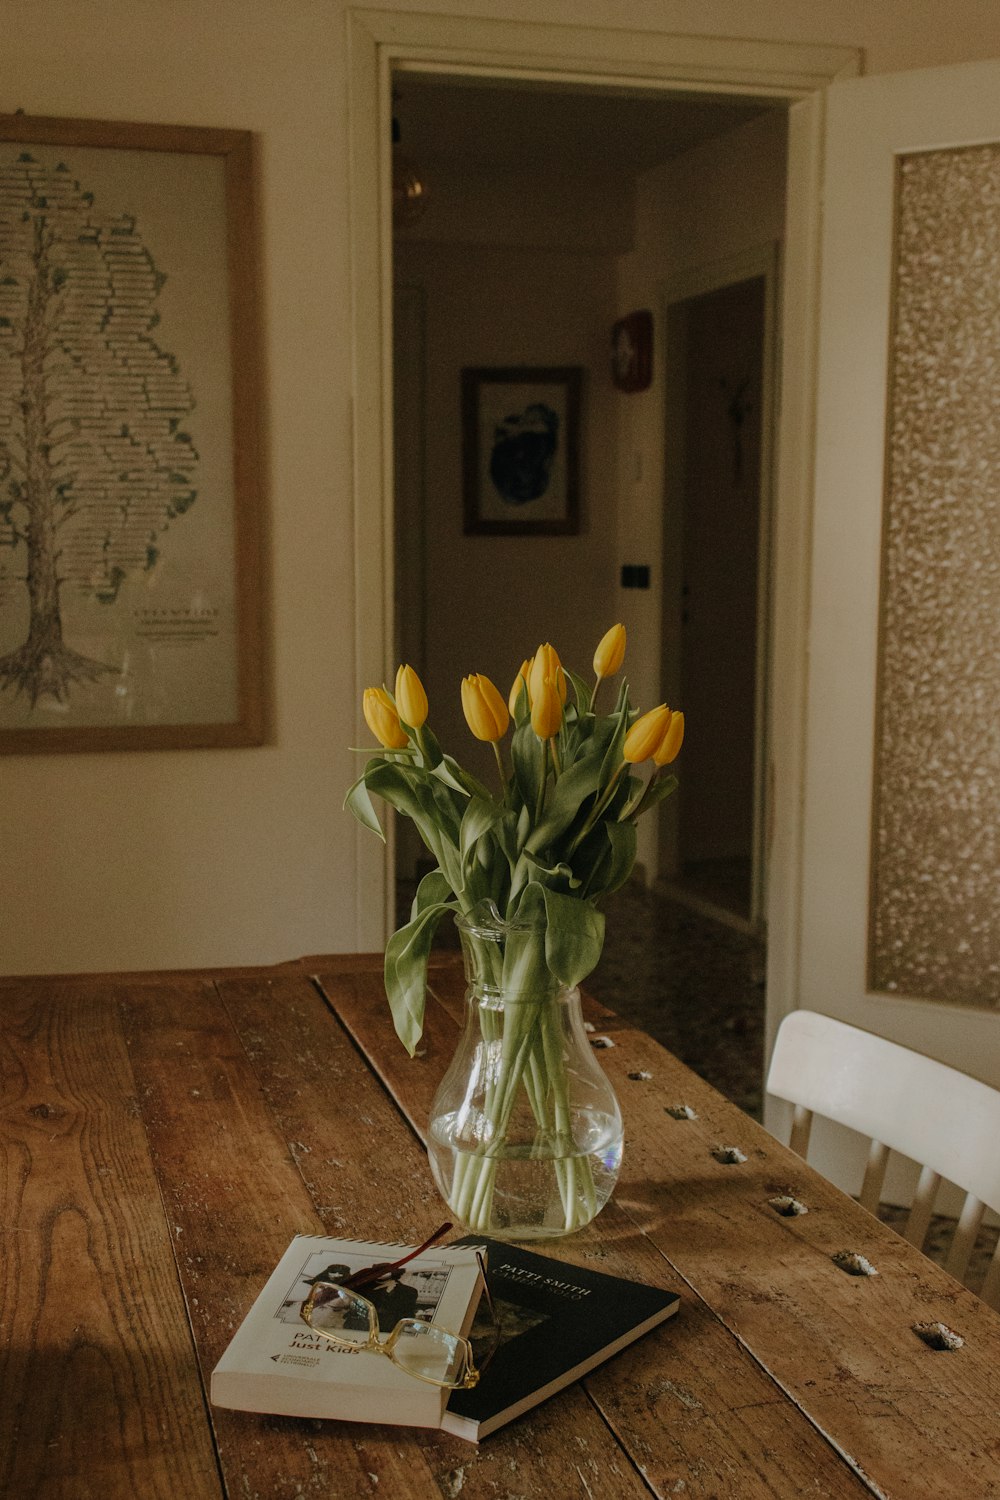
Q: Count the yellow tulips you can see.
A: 9